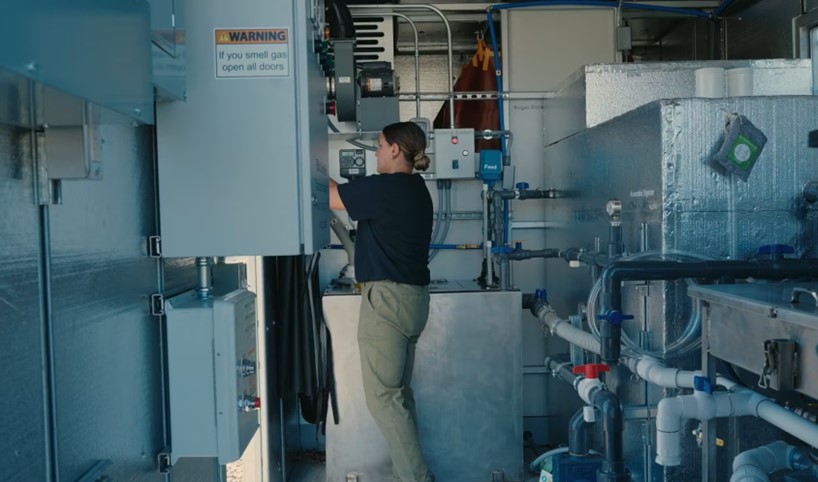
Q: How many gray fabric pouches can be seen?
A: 1